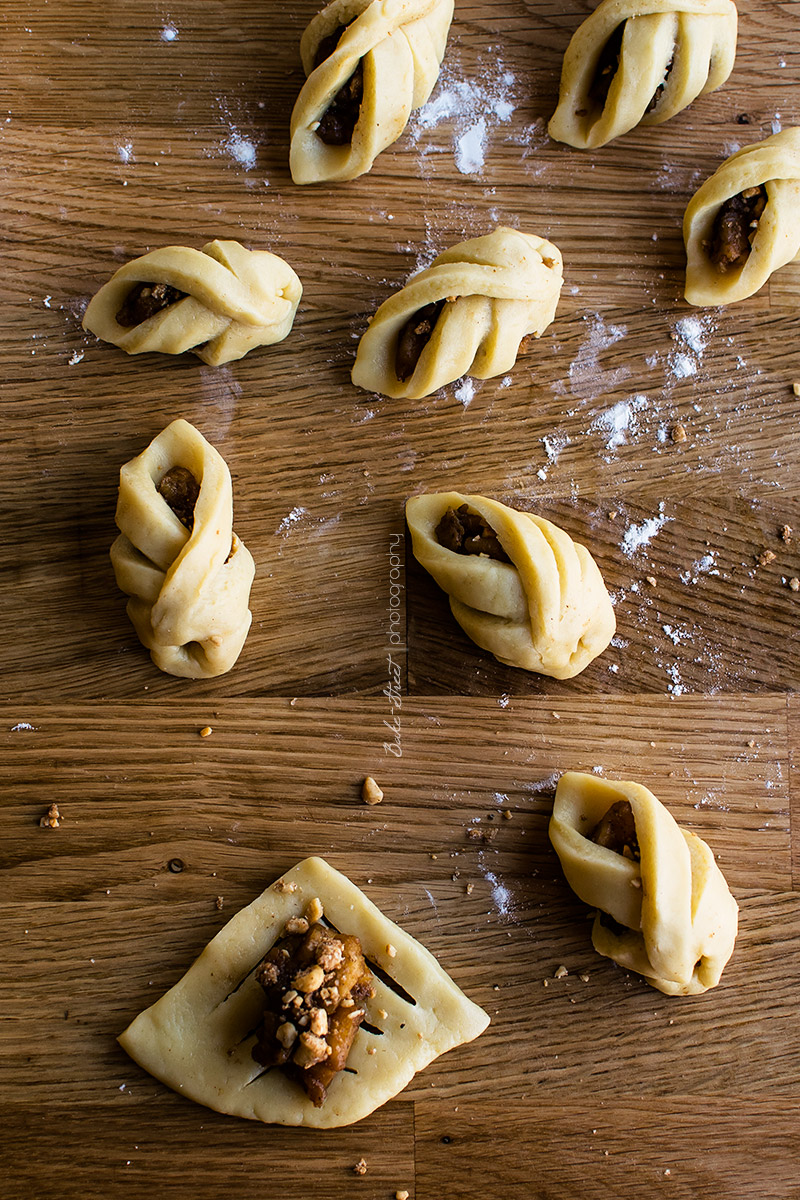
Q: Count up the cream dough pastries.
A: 9